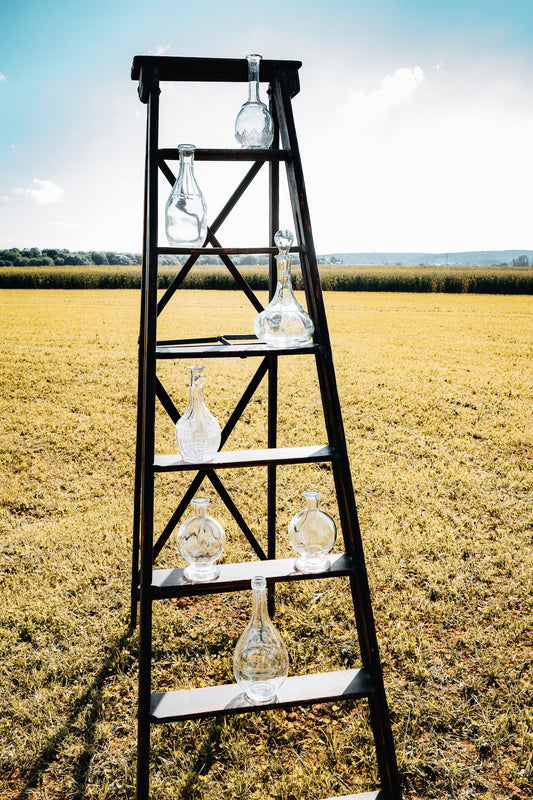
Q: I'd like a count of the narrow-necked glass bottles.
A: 7